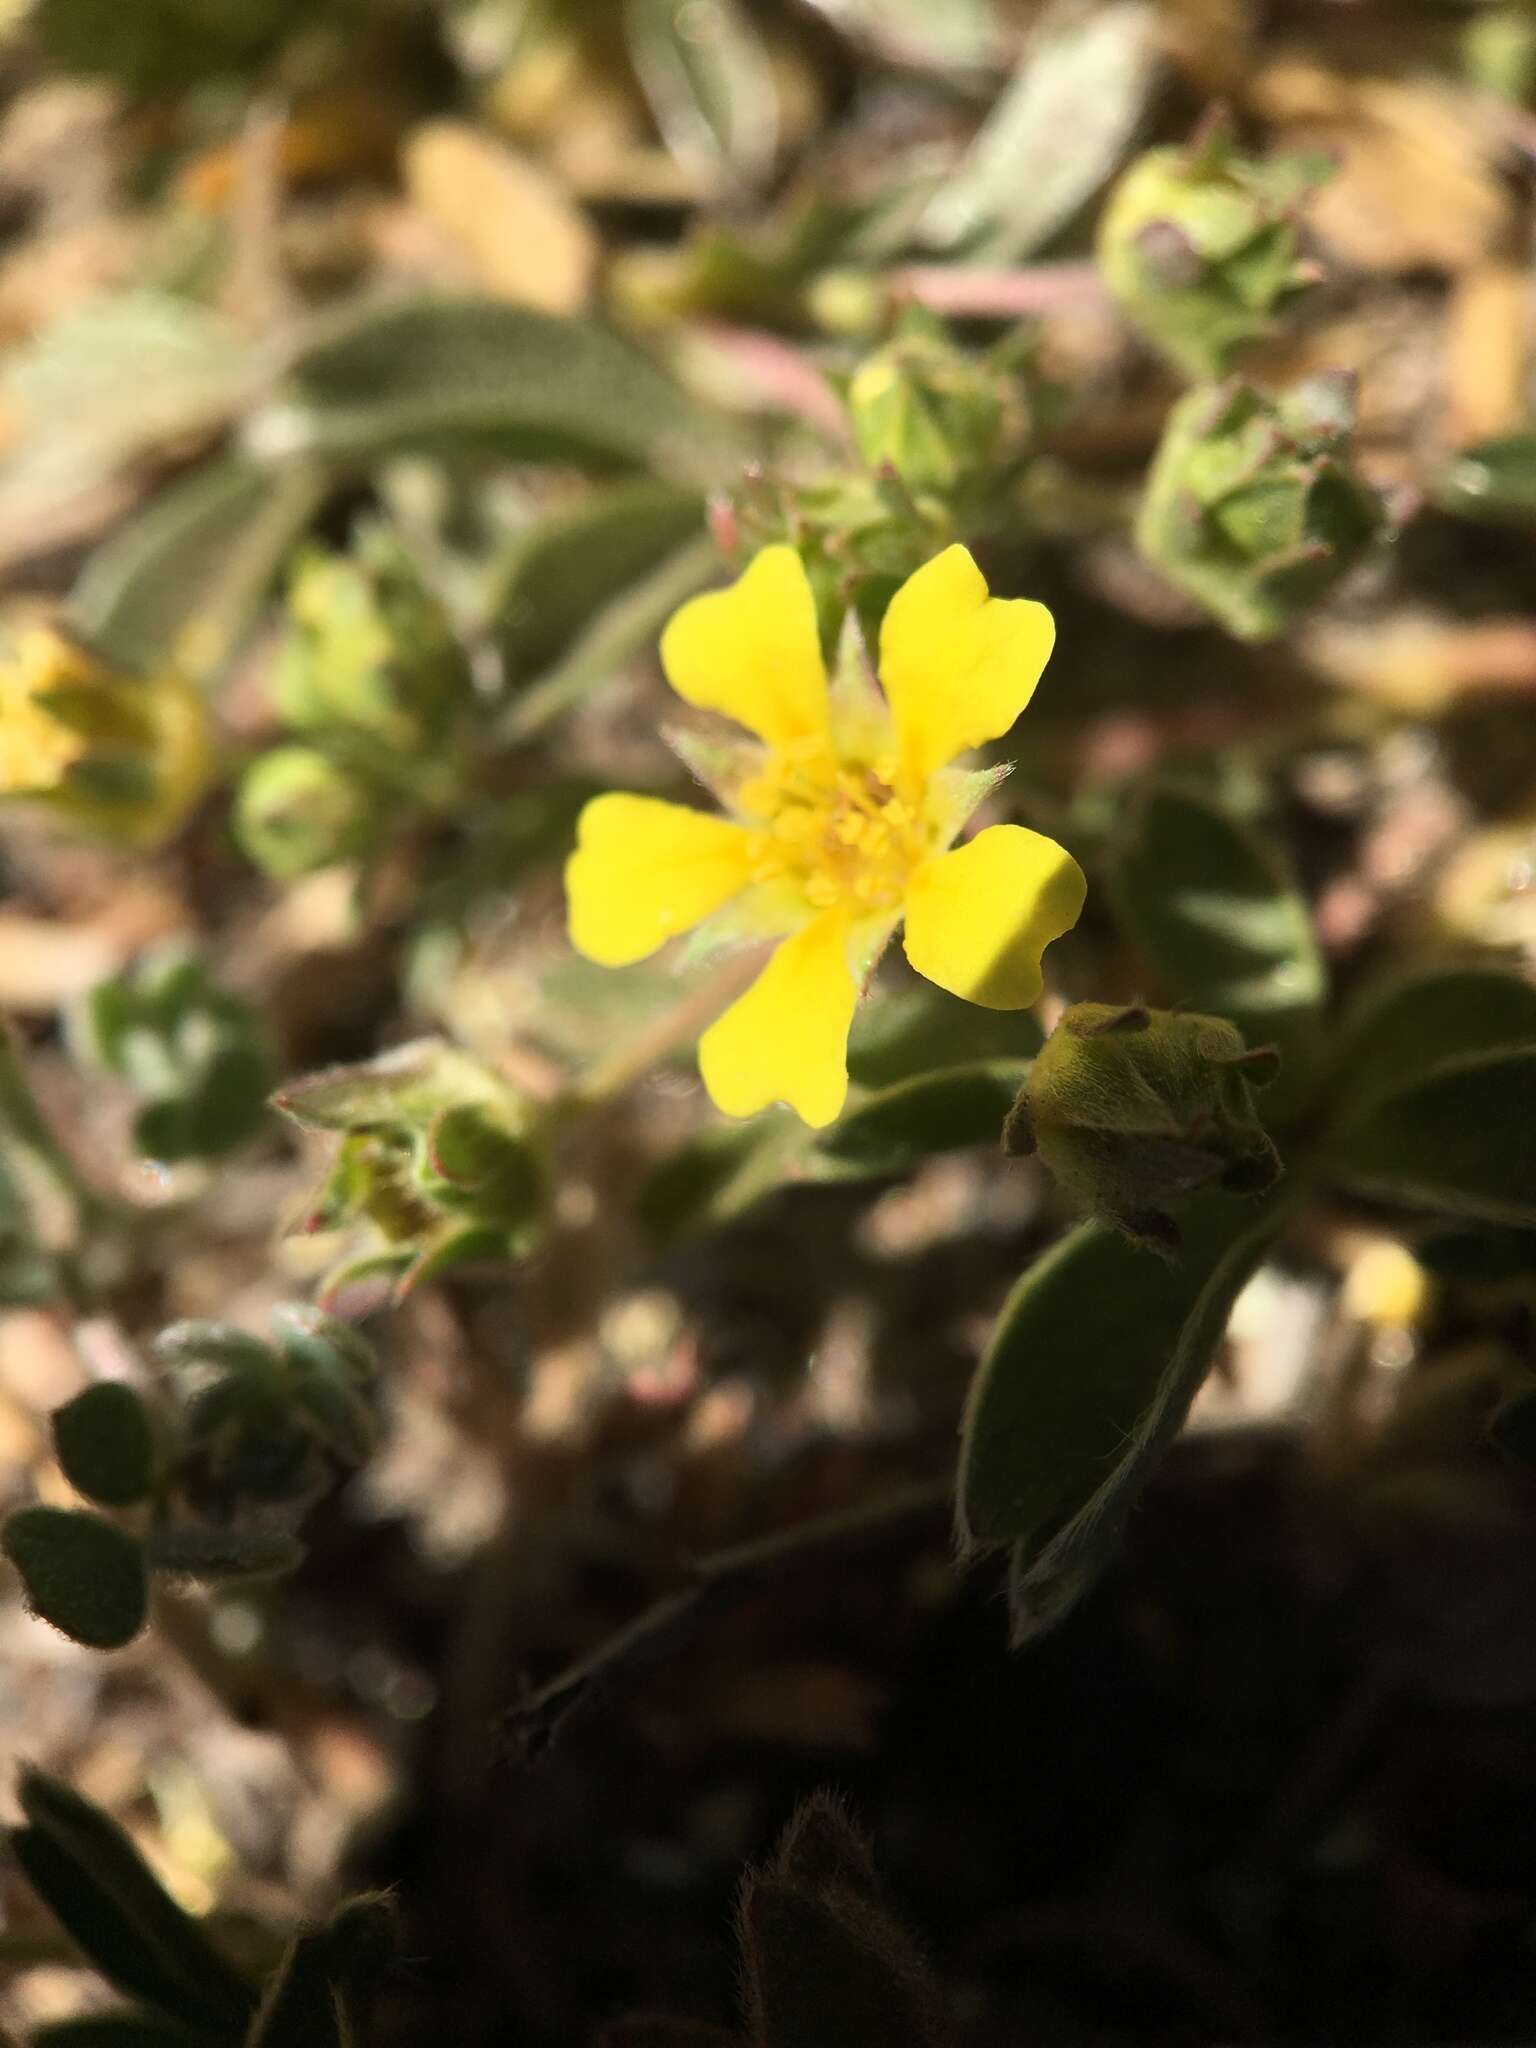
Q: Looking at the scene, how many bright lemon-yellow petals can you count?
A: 5